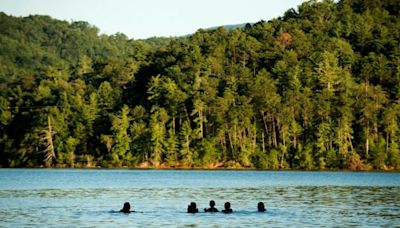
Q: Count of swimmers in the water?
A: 5